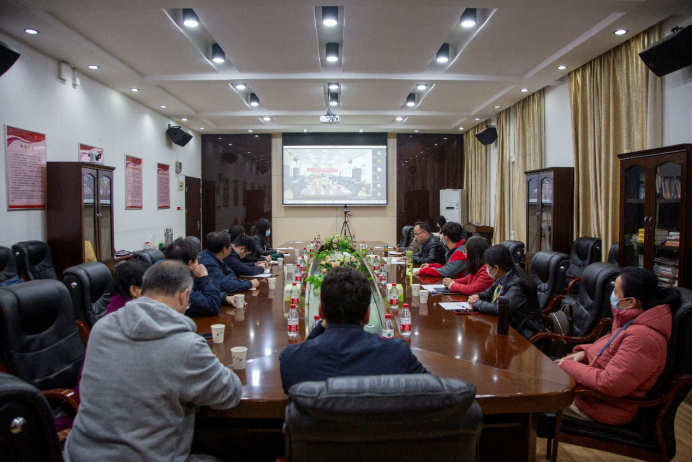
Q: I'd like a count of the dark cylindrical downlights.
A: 12